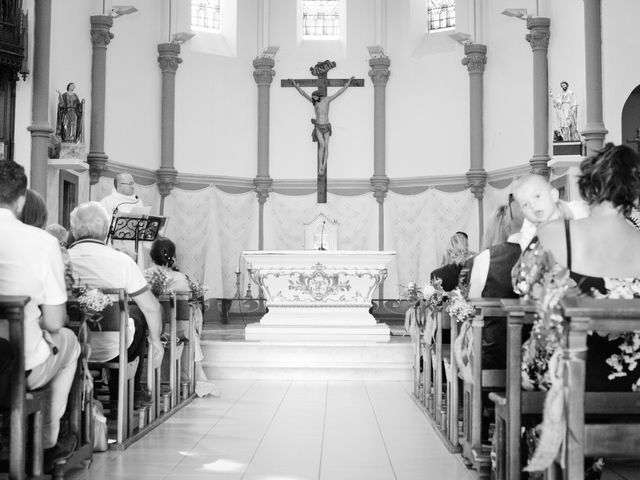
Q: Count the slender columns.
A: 8